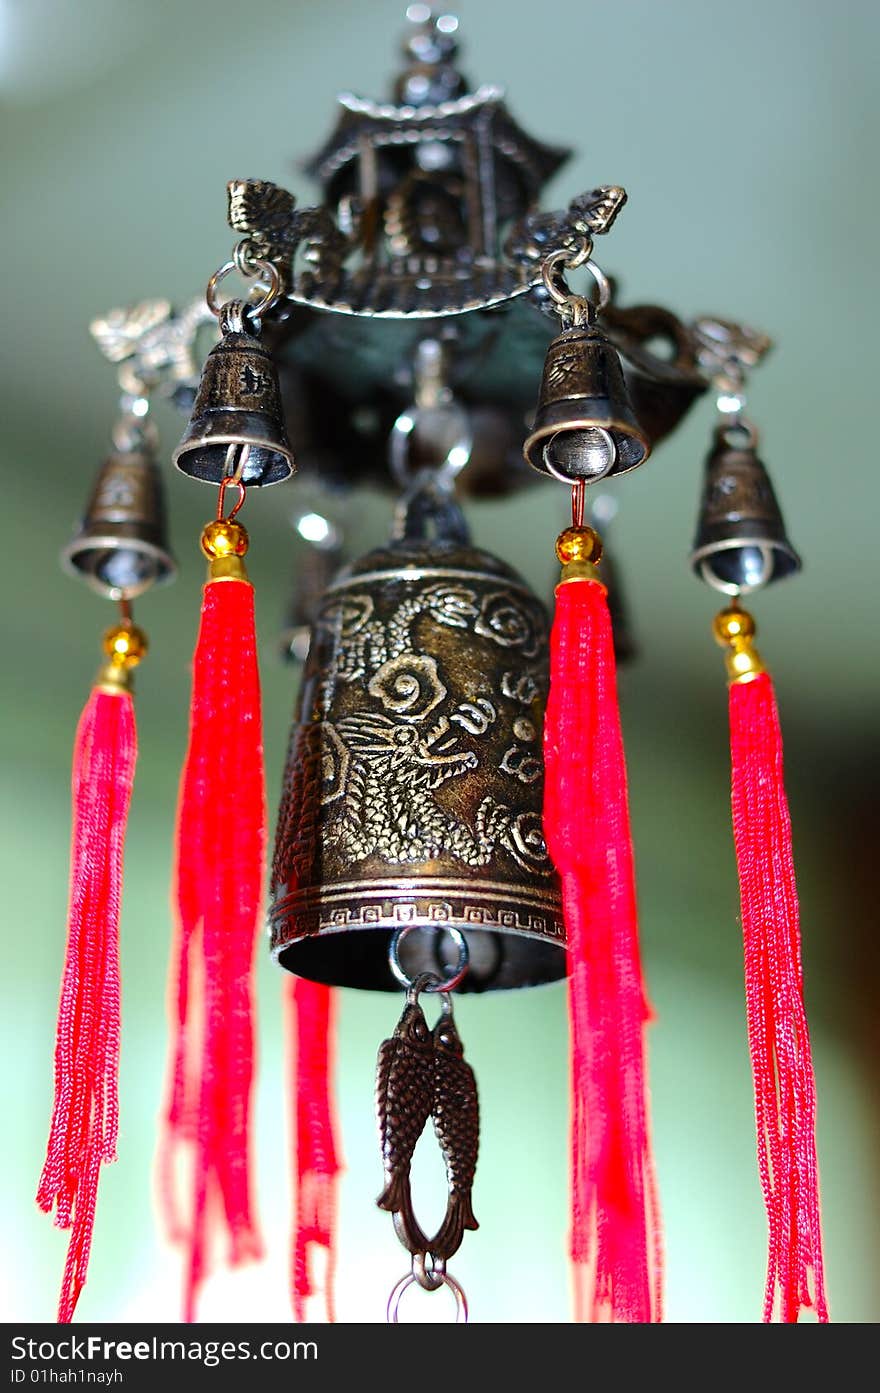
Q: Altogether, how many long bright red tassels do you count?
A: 5